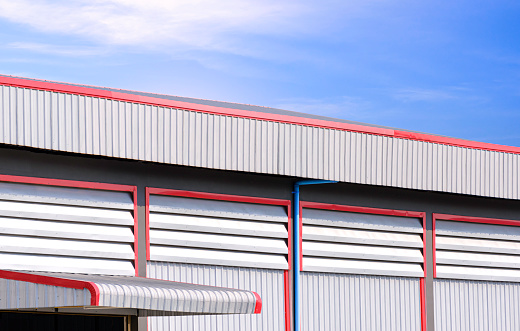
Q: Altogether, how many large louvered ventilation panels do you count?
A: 4